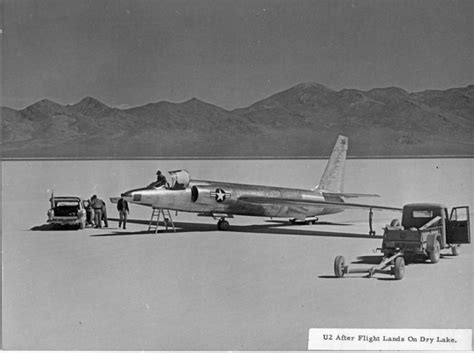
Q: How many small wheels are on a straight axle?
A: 2